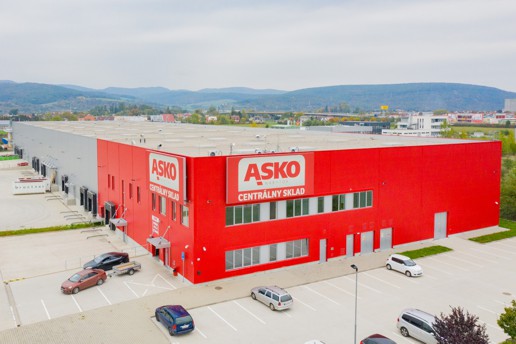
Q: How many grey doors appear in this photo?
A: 5